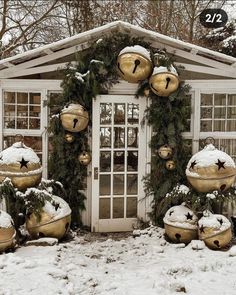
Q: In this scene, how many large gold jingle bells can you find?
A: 9